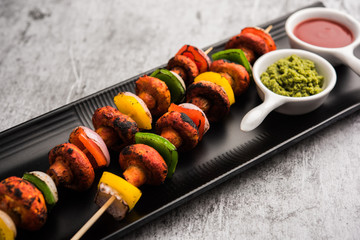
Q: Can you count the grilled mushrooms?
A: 10